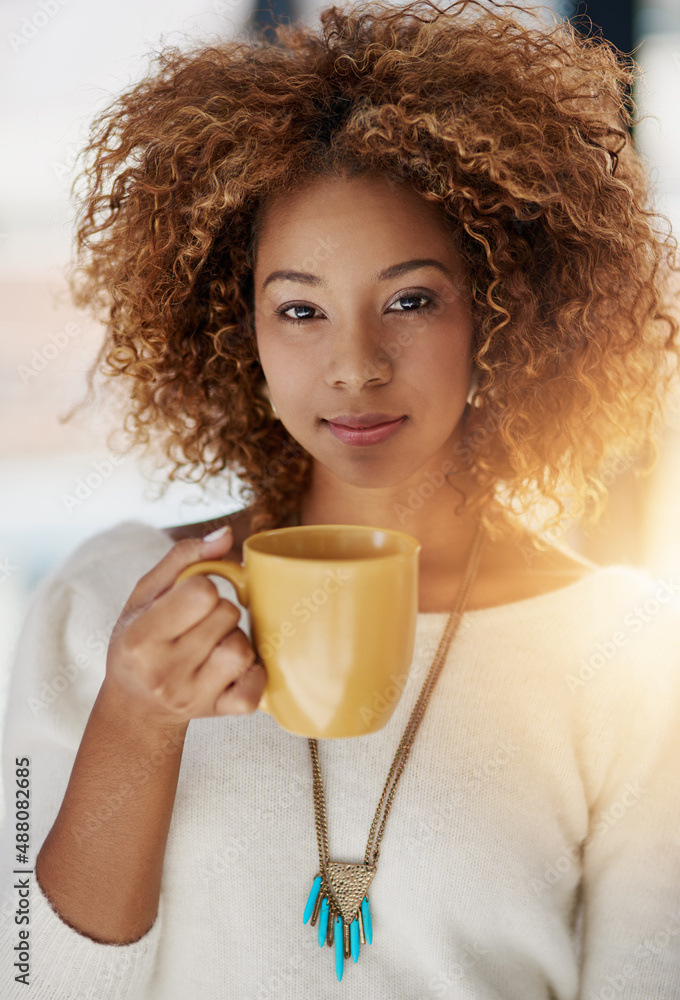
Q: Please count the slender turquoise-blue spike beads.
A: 5